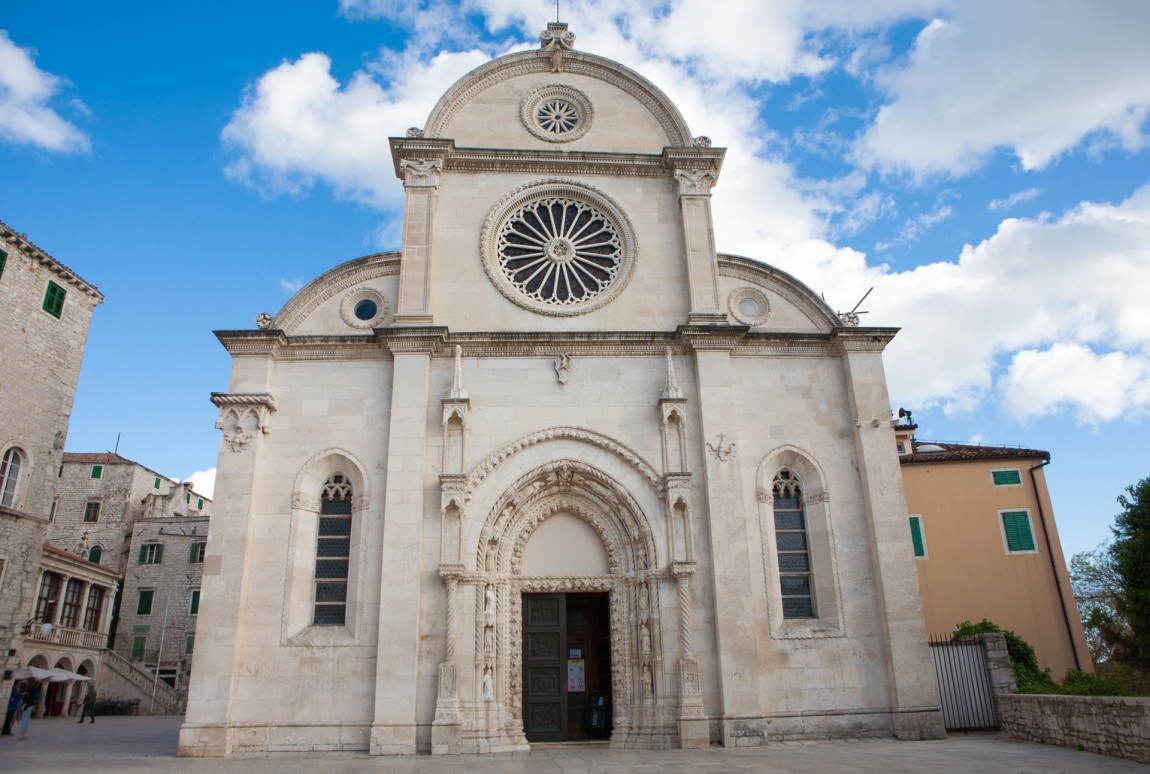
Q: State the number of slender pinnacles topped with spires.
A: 2